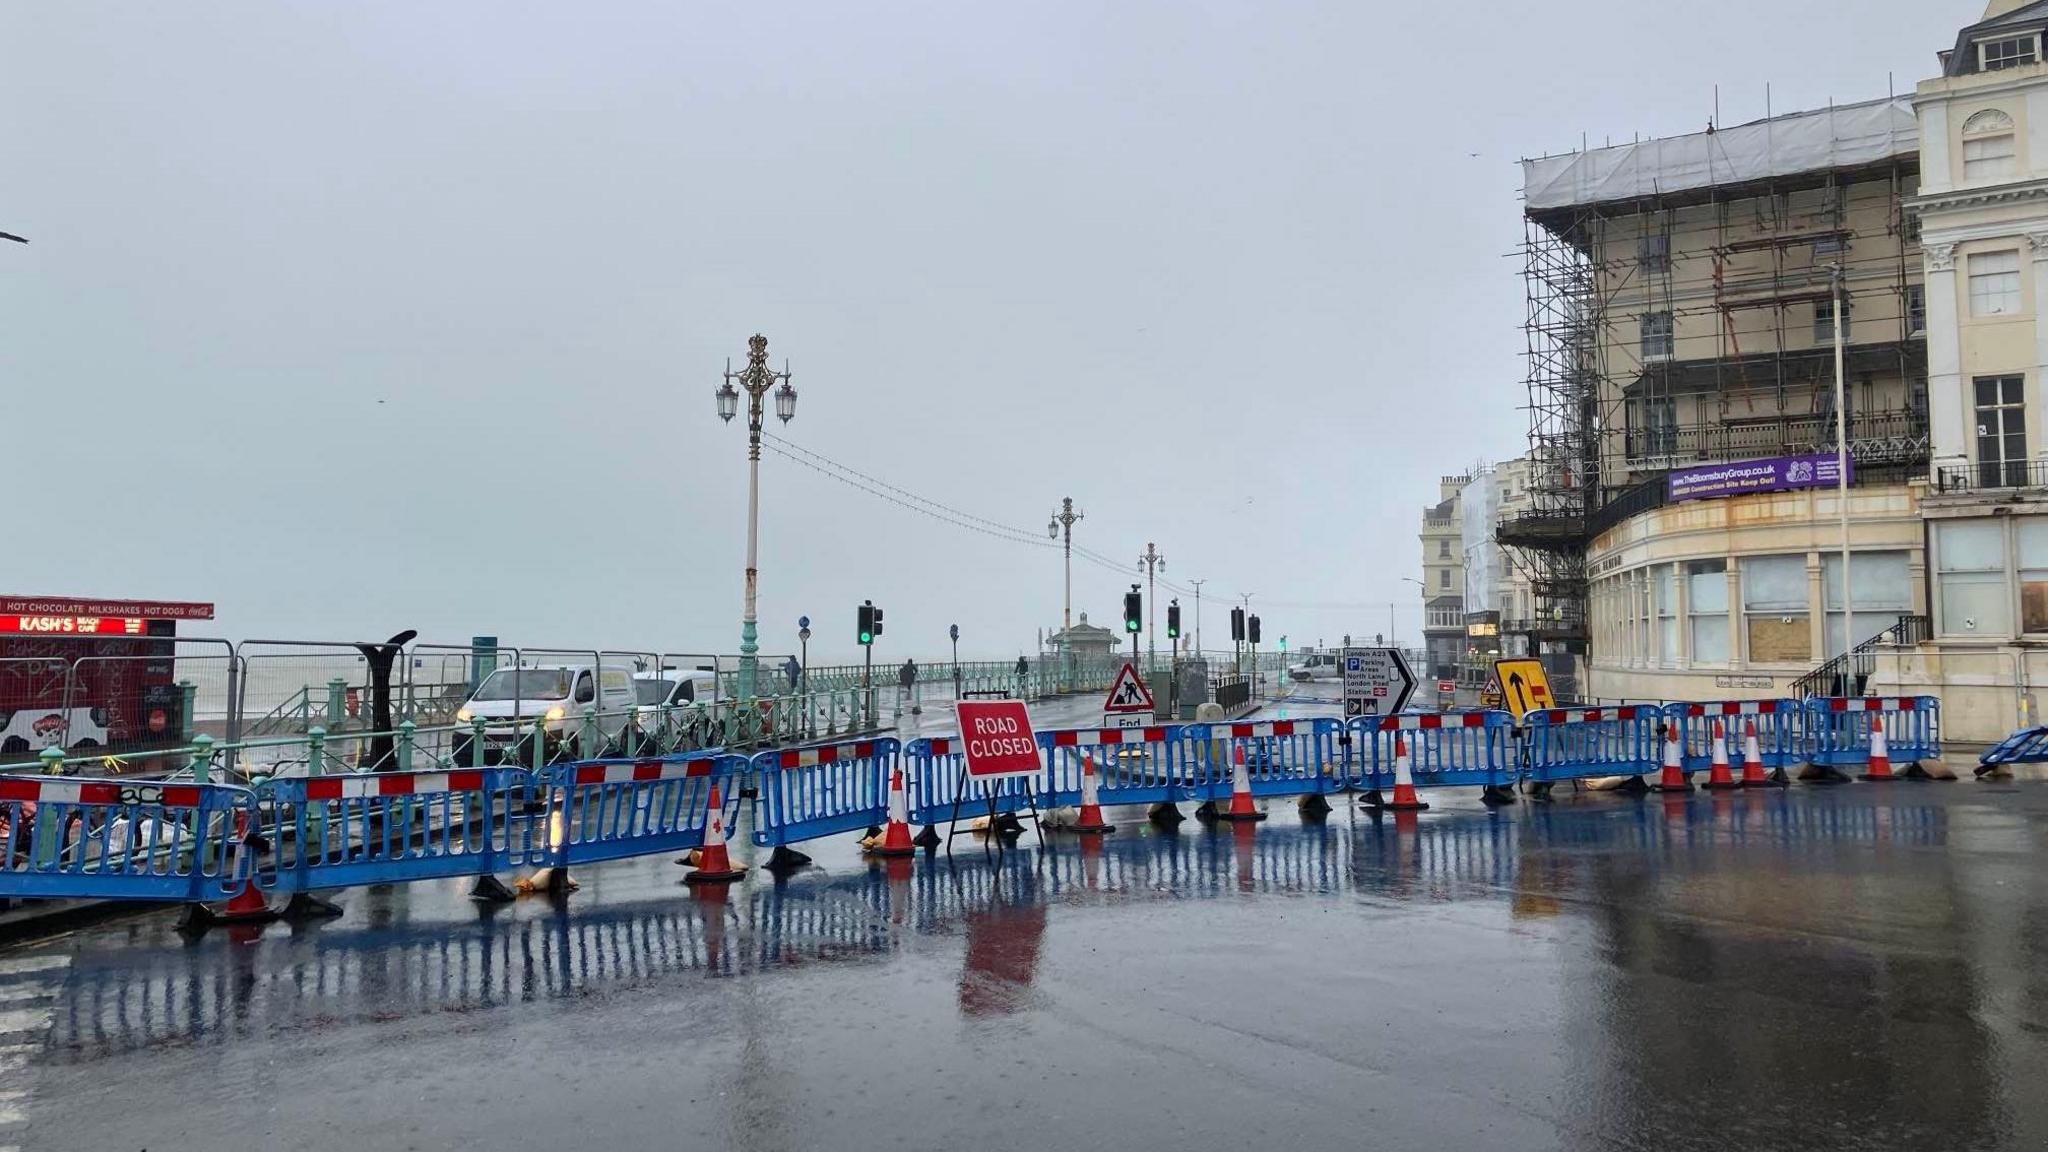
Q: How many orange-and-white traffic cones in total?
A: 10